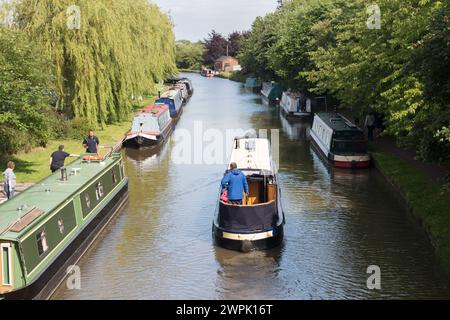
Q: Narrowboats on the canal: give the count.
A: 11